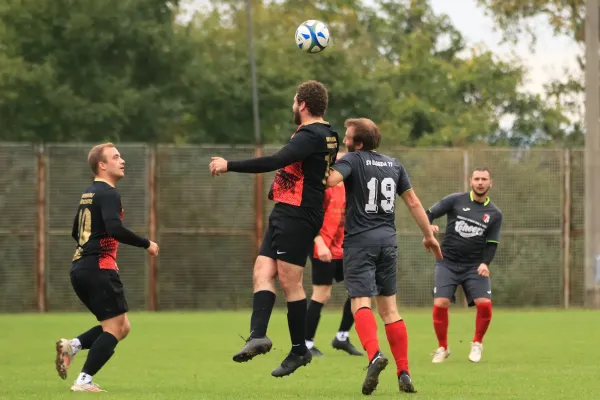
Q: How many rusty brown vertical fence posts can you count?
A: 3